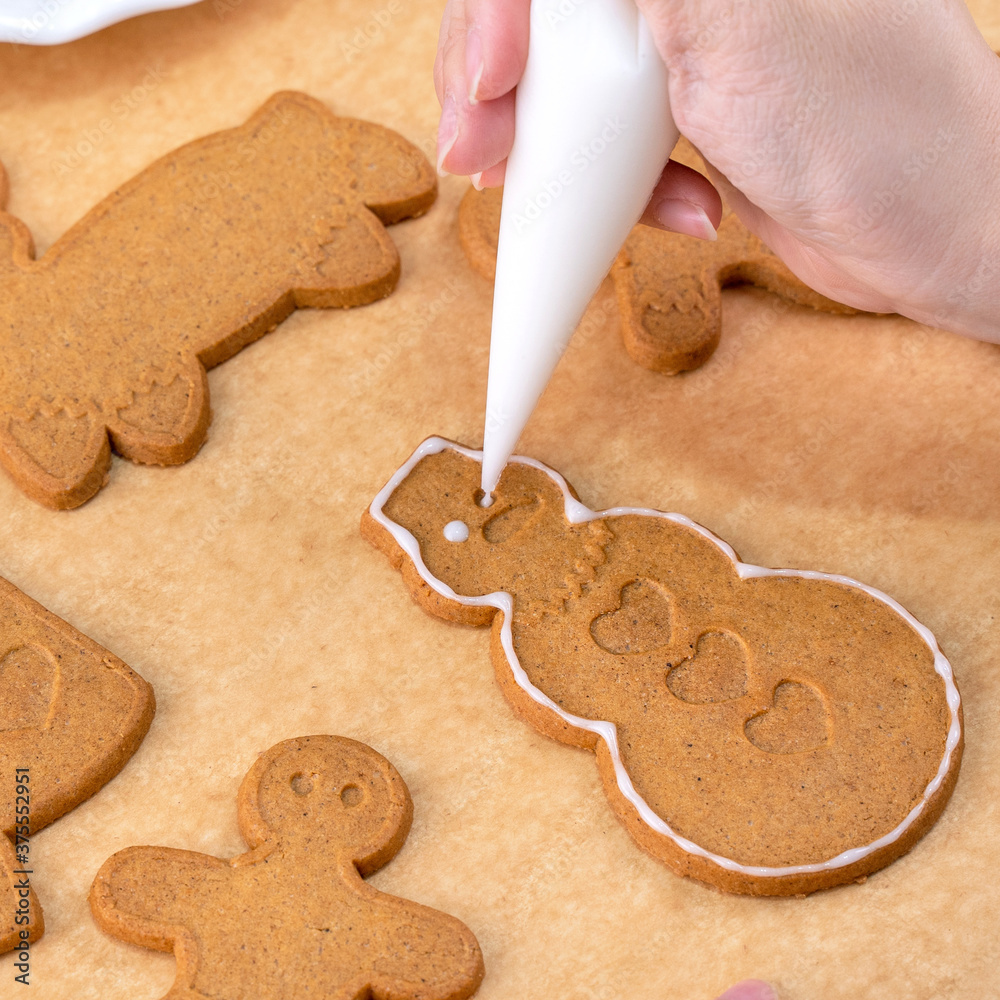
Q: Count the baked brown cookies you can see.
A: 5